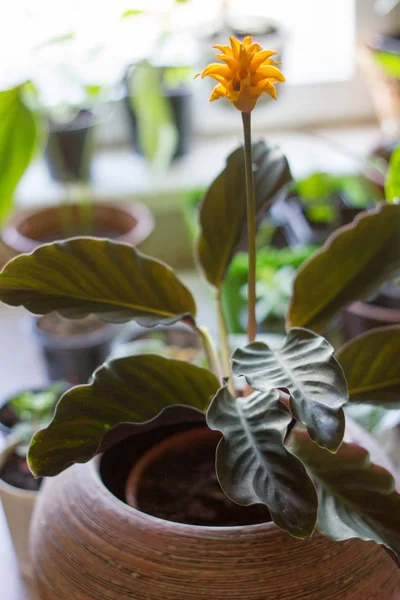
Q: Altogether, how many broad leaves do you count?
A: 8